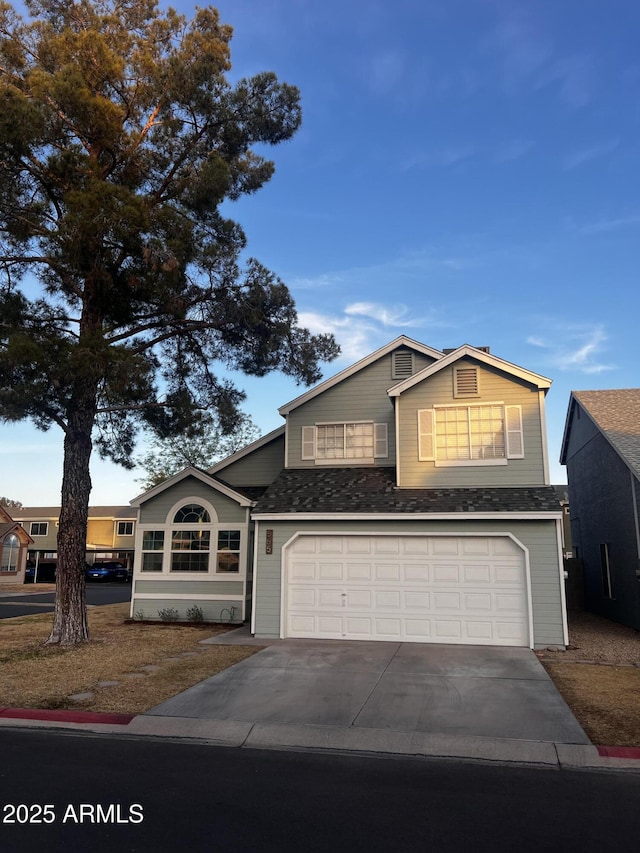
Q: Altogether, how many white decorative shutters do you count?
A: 4